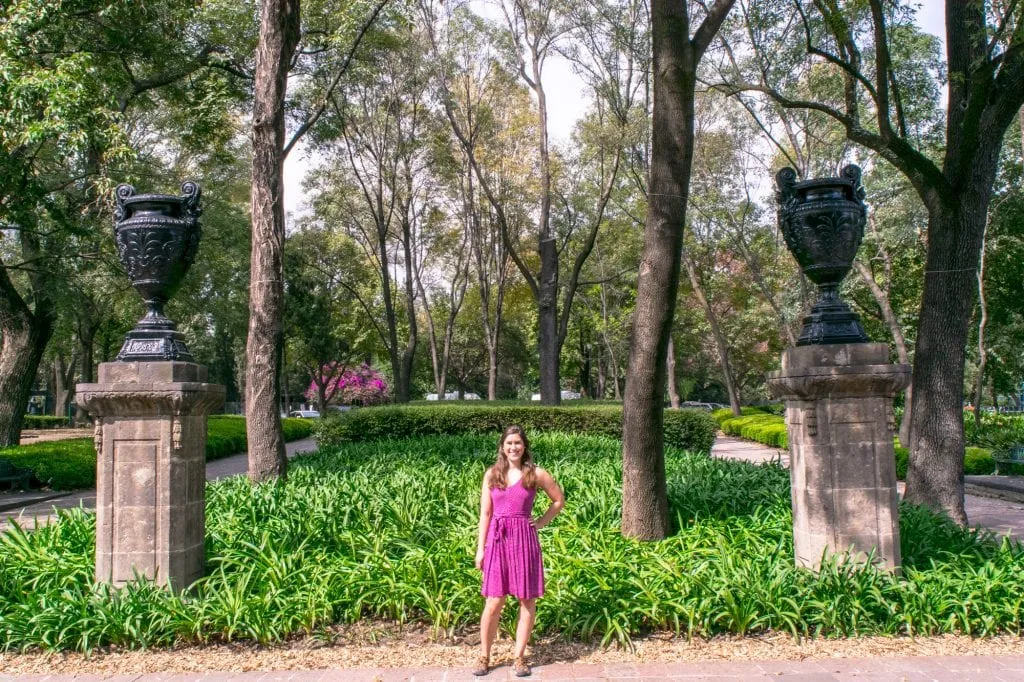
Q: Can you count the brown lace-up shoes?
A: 2